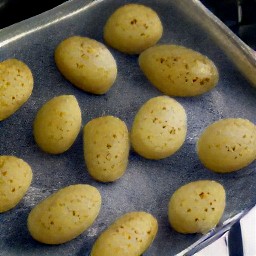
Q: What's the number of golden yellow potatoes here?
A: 12